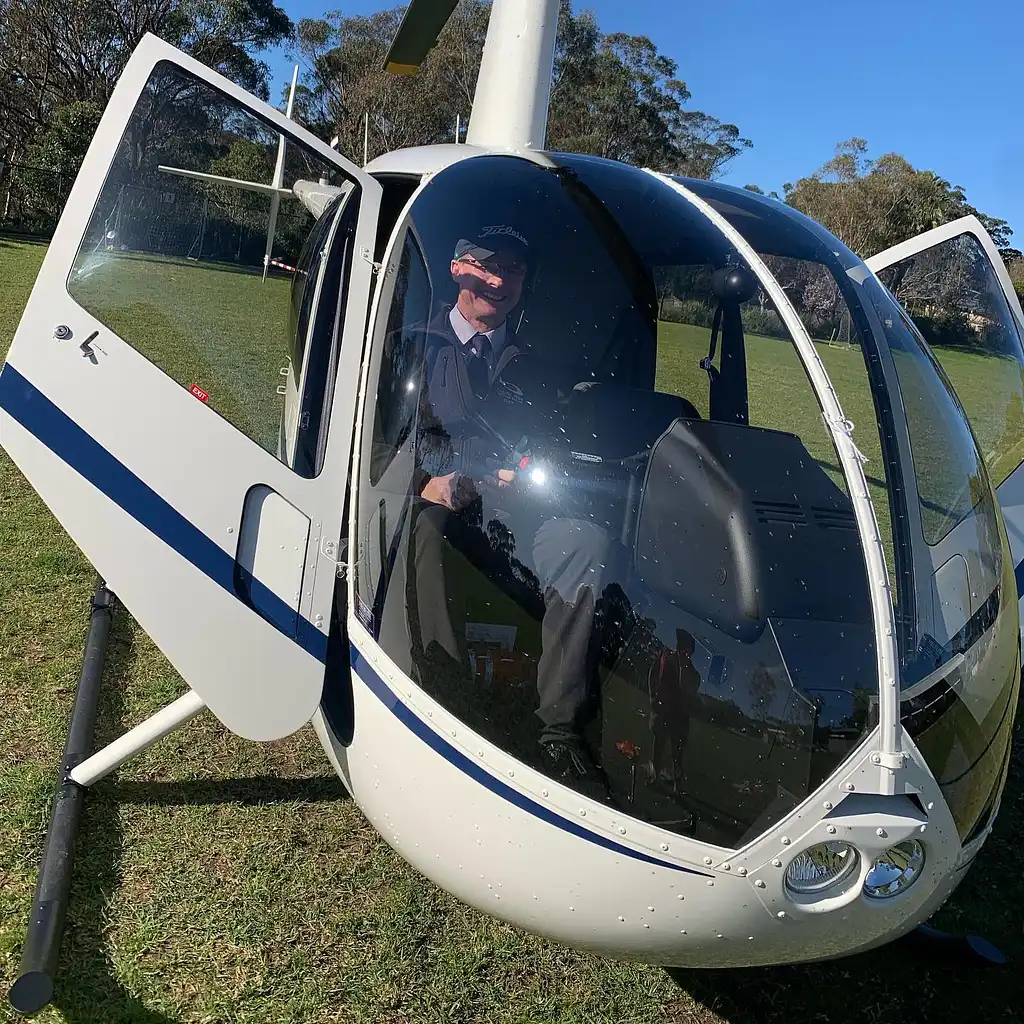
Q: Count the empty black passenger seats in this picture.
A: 1